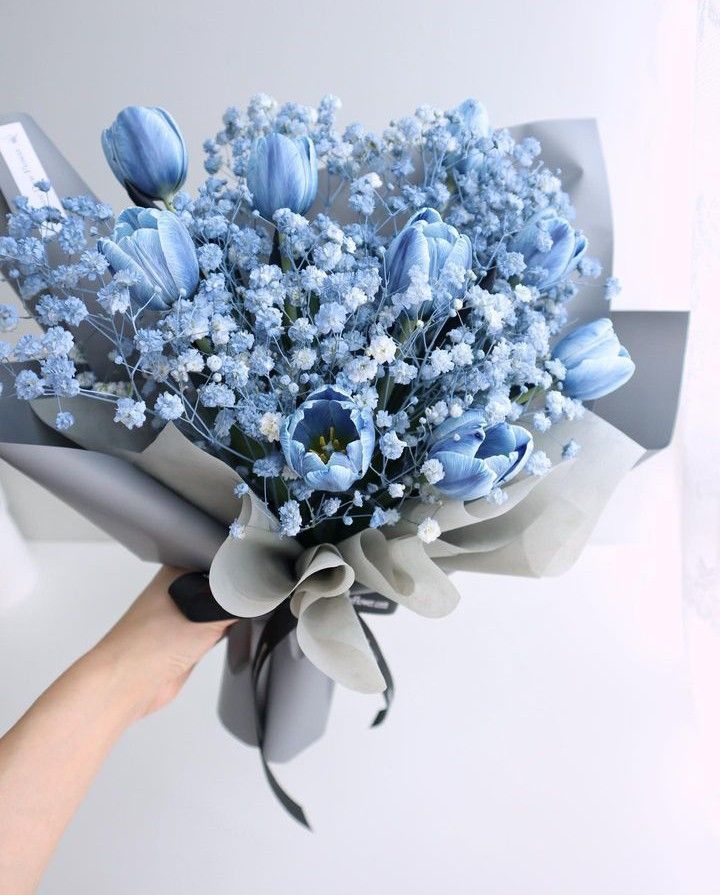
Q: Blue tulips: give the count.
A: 9